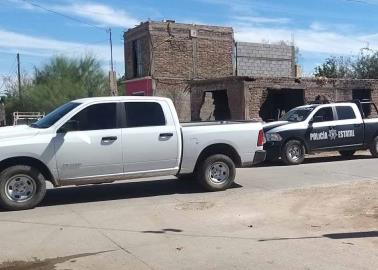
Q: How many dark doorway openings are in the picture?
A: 3